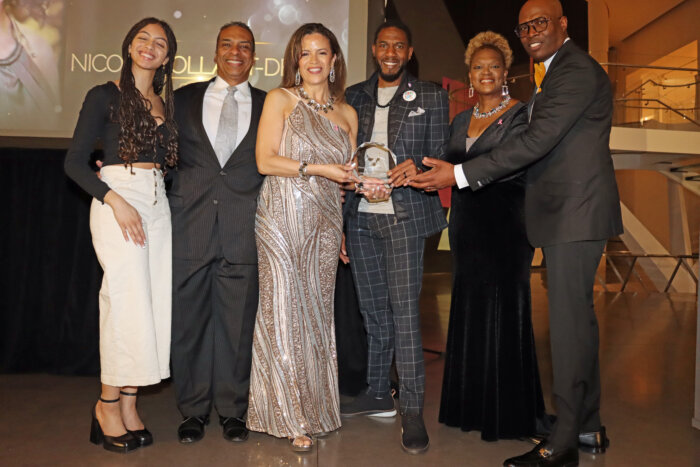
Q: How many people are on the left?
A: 3